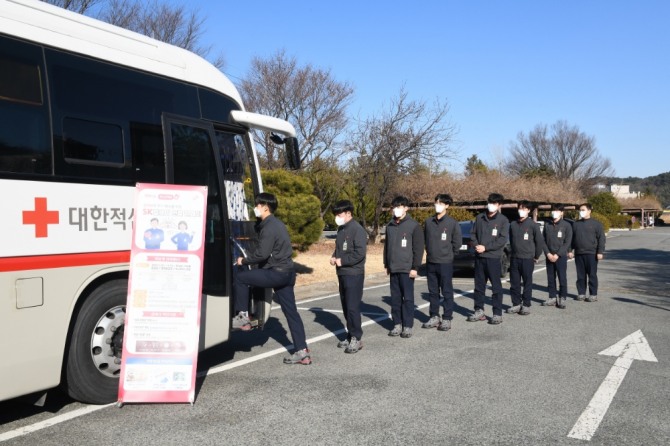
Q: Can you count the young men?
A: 8